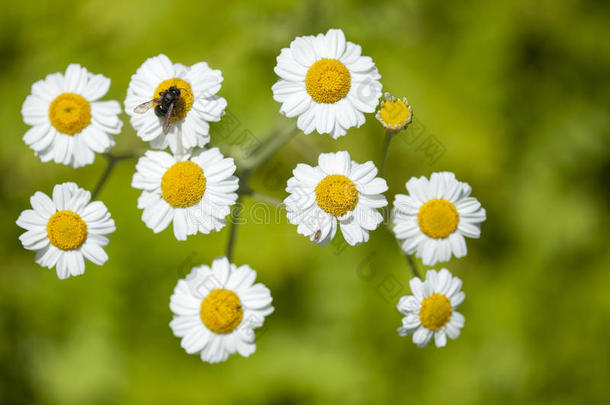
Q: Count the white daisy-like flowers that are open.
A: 9